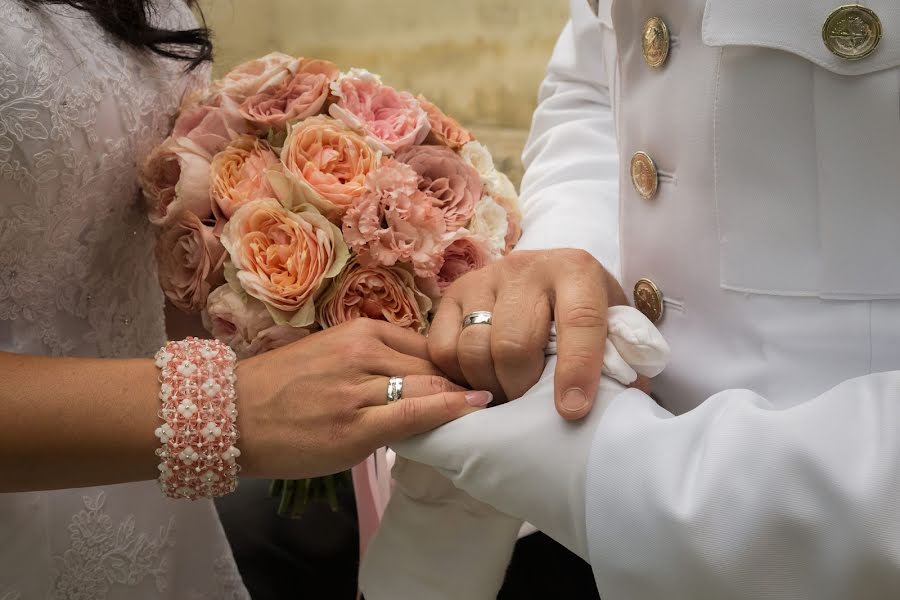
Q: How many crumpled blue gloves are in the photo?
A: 0